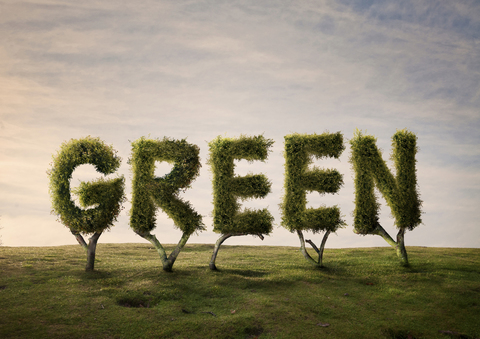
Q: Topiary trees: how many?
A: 5